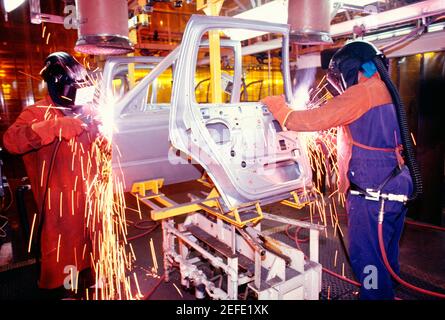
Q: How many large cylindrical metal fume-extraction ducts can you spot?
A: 2